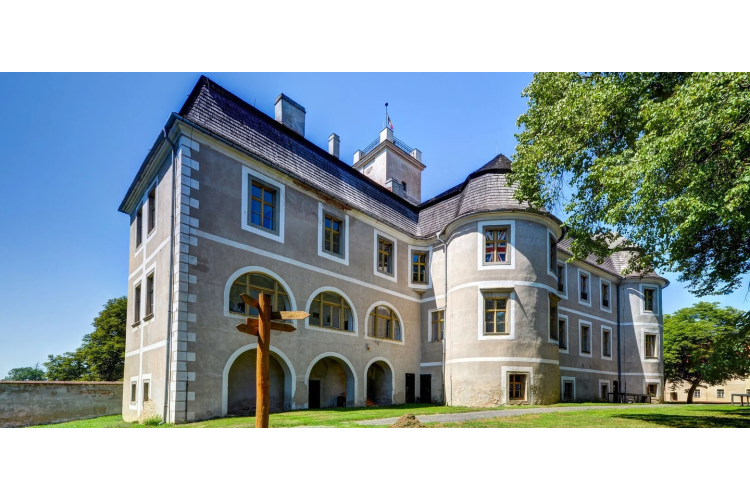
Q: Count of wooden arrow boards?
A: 4